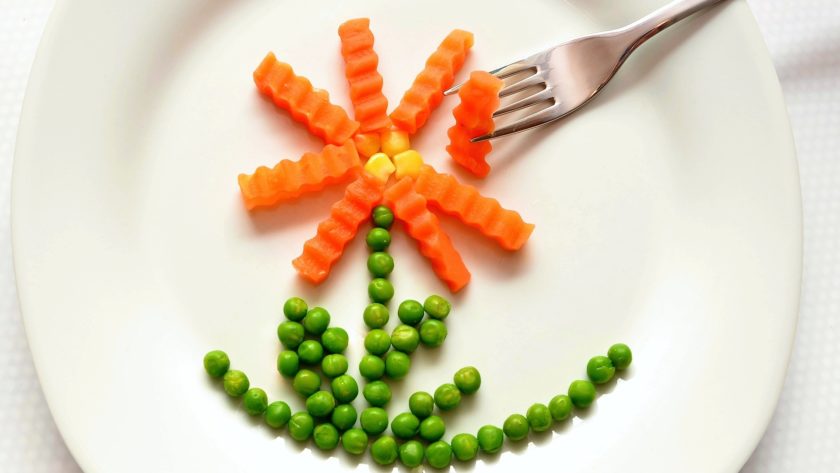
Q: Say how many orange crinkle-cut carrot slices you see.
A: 8